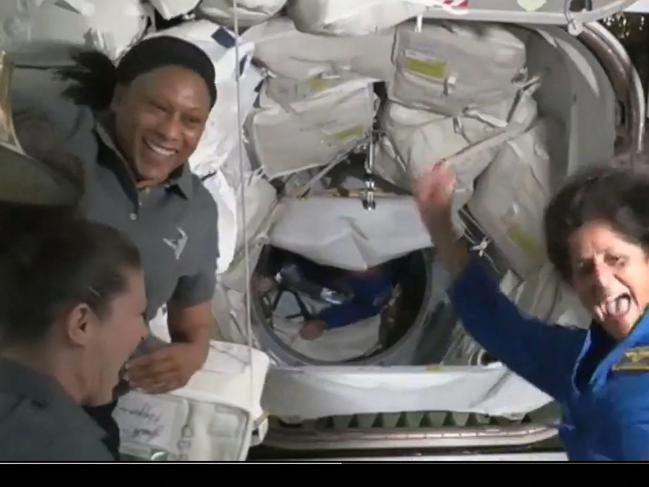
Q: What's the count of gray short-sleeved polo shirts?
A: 2